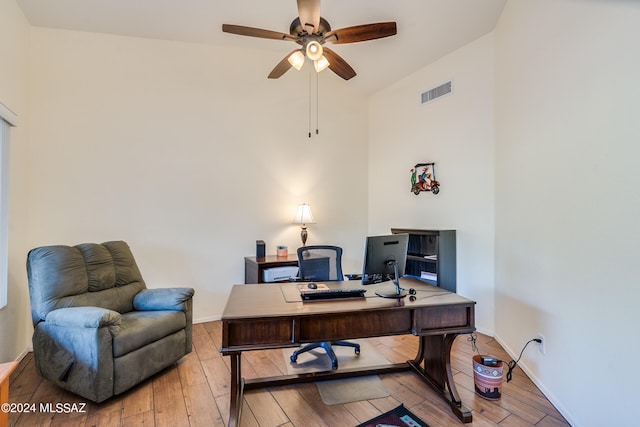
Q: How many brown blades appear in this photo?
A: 5